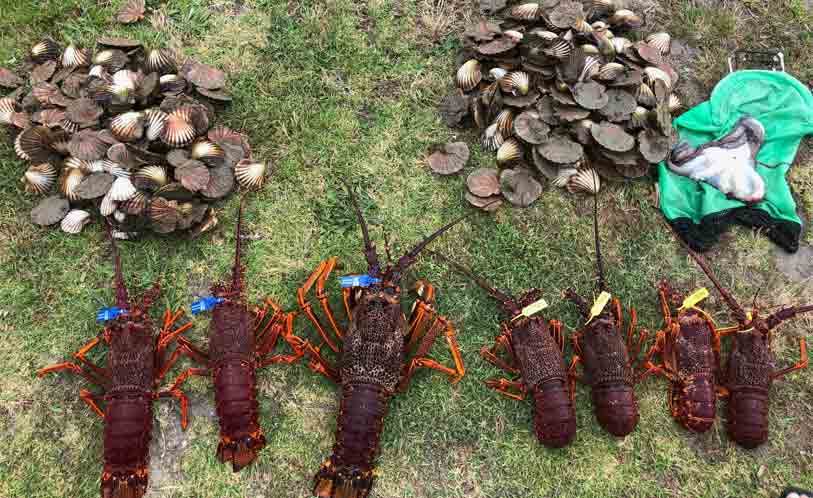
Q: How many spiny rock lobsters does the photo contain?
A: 7